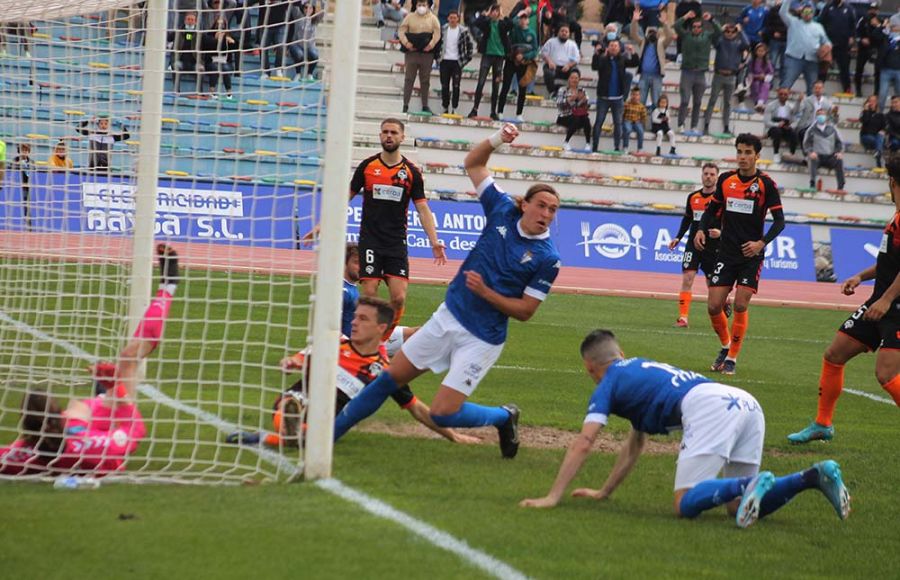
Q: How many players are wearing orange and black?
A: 5